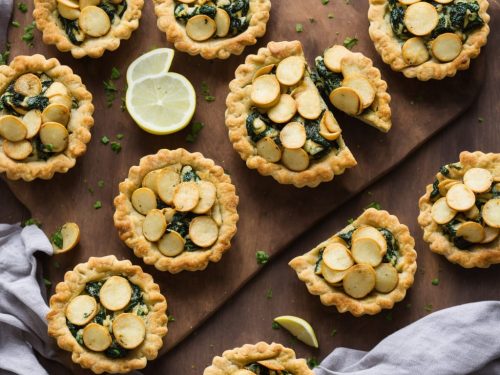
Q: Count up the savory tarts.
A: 10